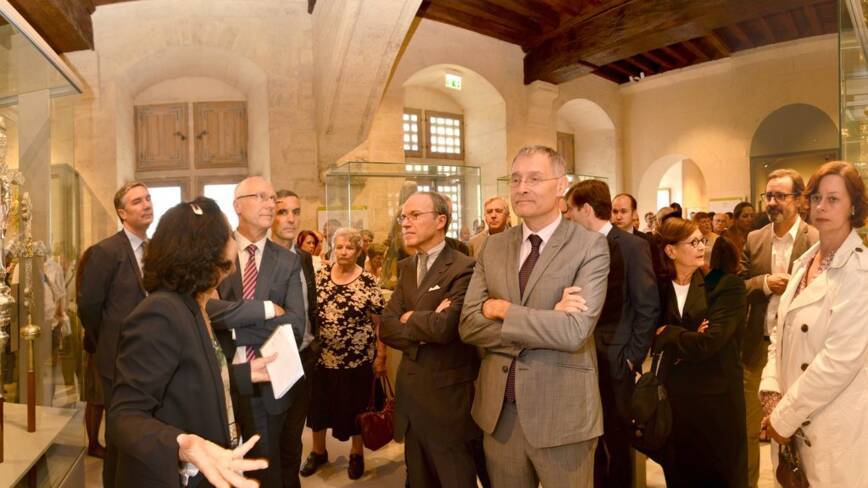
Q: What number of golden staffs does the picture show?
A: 2